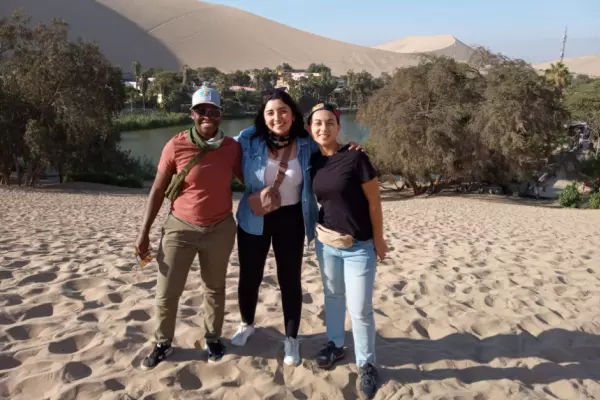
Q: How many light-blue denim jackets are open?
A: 1